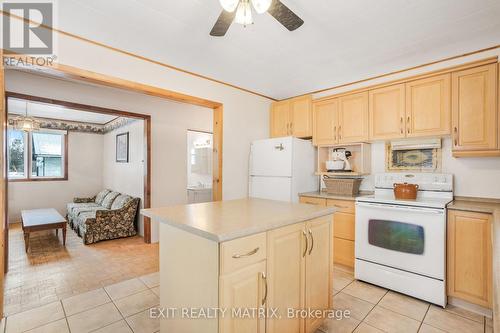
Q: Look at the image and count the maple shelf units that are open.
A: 1